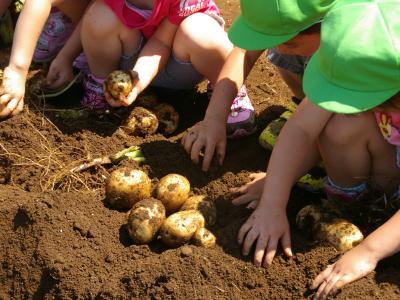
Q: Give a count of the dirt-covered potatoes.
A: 11